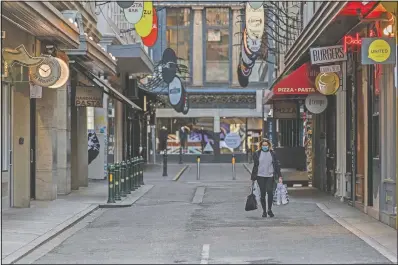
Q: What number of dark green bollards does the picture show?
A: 8